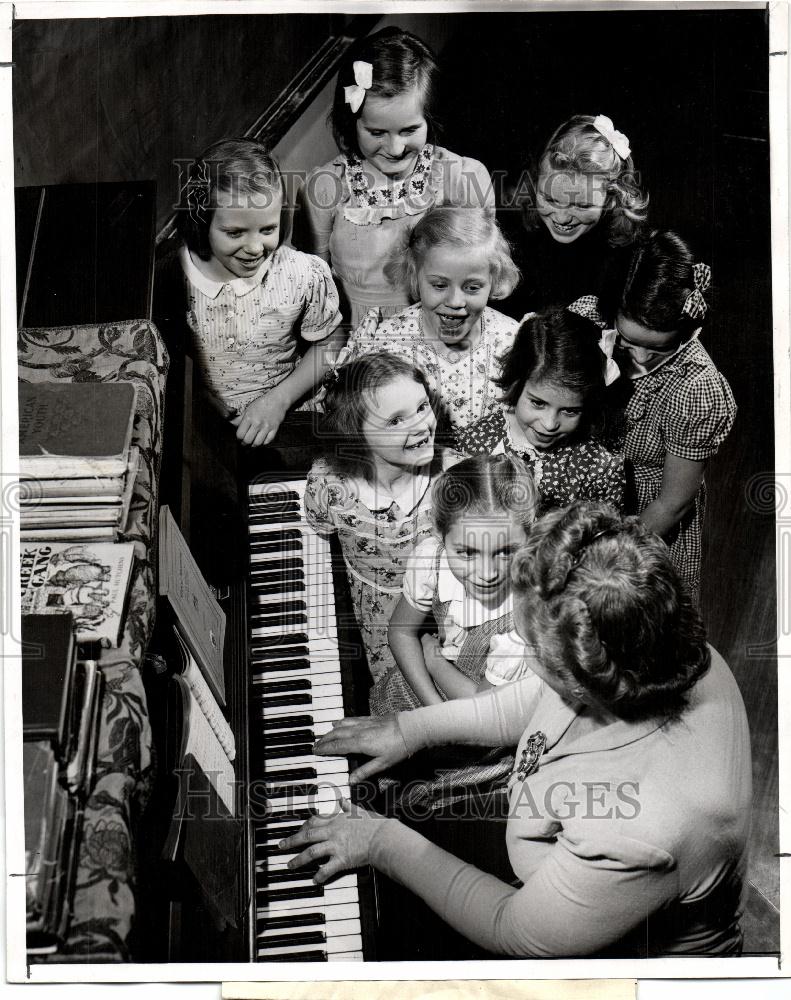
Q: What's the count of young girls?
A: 8